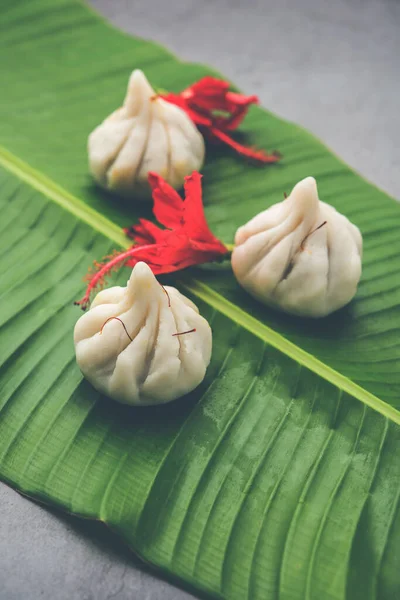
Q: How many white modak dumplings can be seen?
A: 3